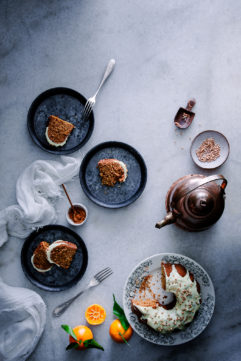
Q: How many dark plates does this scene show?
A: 3